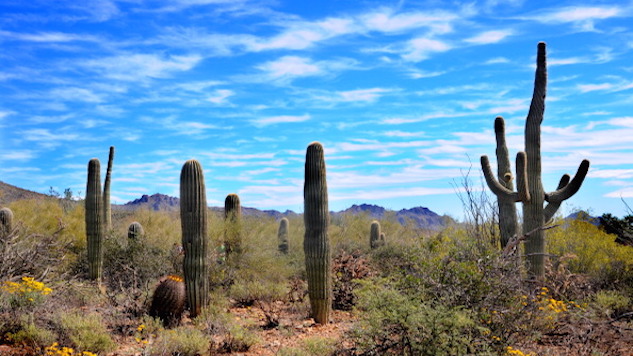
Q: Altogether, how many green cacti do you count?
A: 11